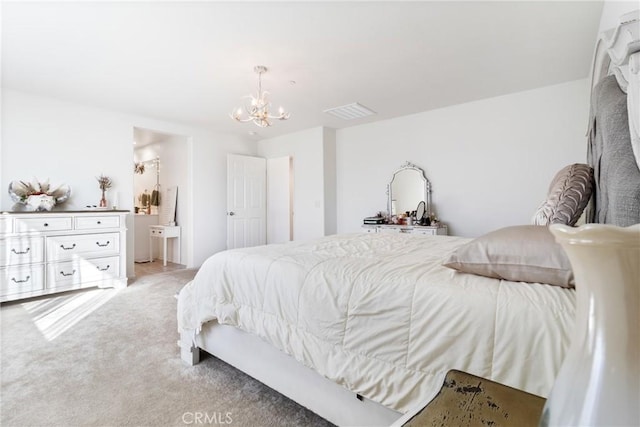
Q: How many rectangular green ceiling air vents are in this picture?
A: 0